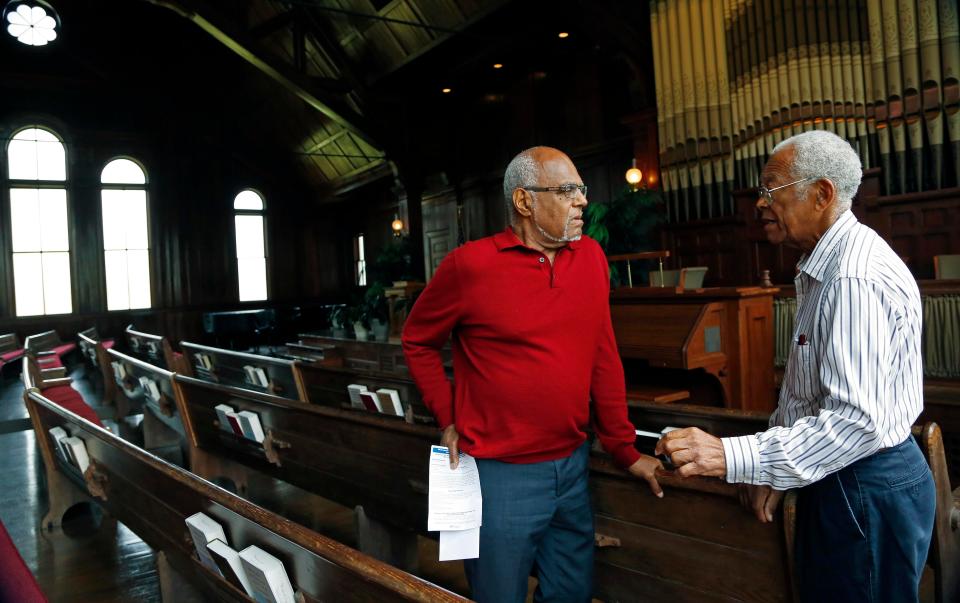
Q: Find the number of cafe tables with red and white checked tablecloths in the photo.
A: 0